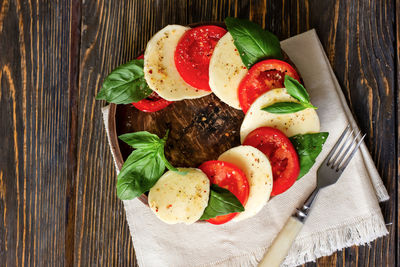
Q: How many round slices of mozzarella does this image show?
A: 5